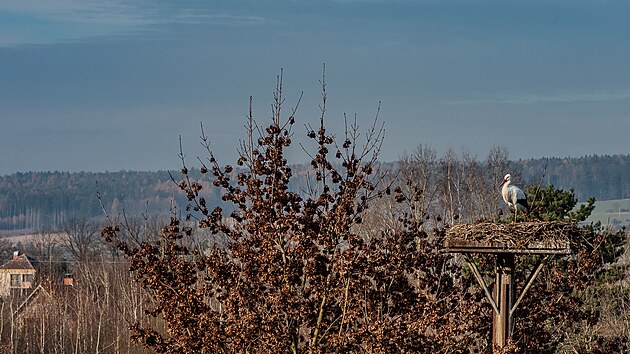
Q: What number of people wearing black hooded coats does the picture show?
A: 0